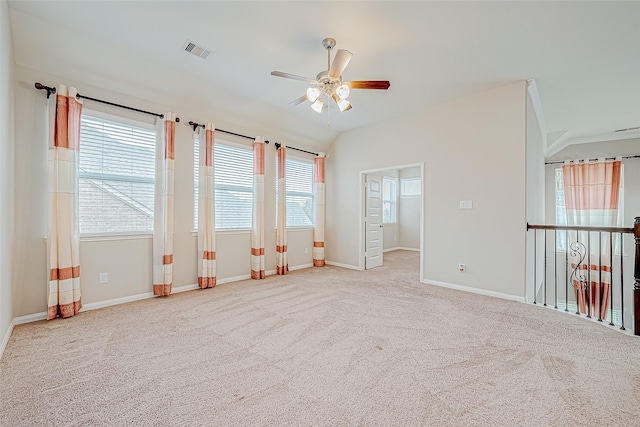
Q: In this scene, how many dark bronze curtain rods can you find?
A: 4